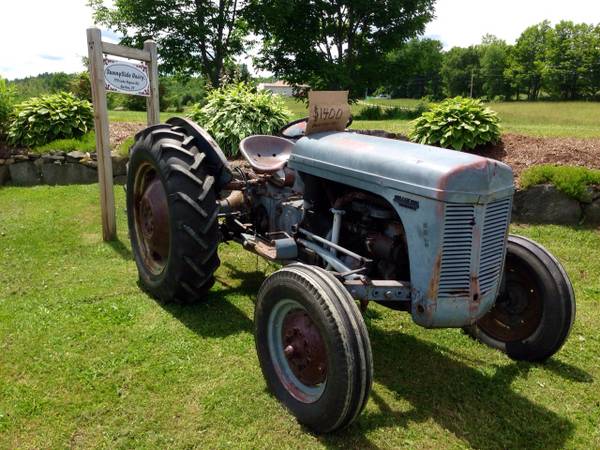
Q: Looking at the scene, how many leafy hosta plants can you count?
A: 3